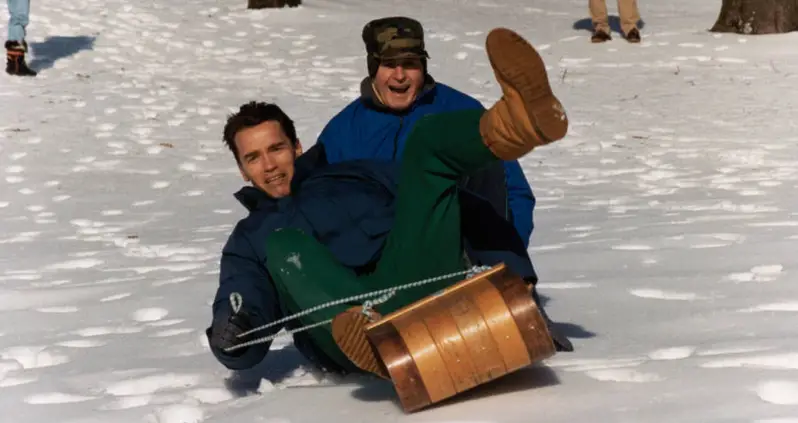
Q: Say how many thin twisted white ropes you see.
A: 2